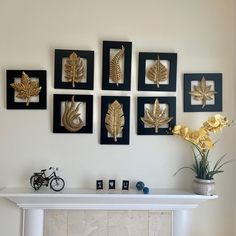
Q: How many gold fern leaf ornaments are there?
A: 1